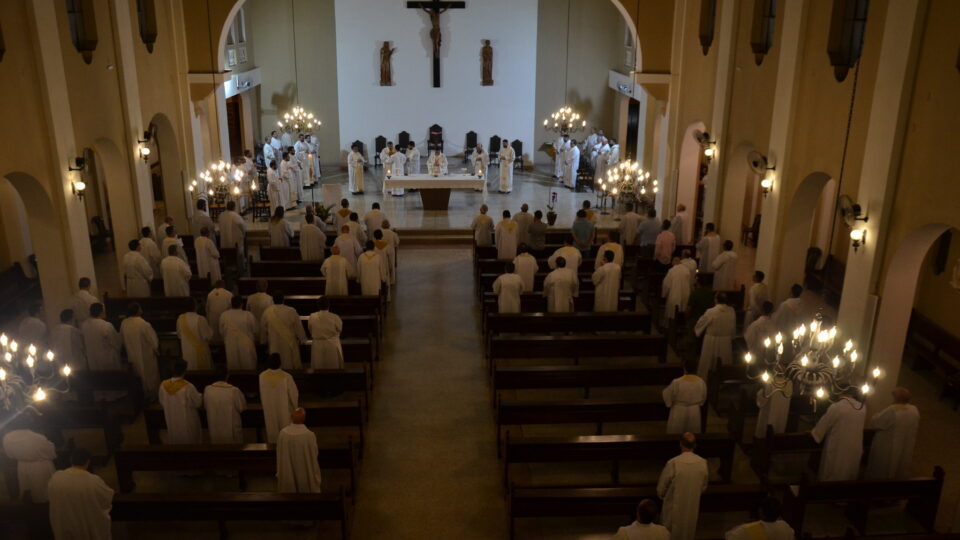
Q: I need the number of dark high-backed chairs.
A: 7